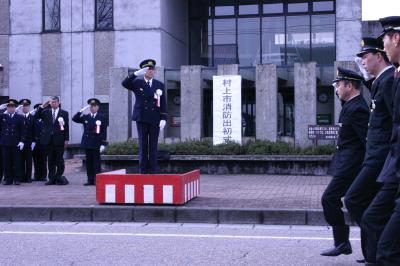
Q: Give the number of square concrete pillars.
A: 7